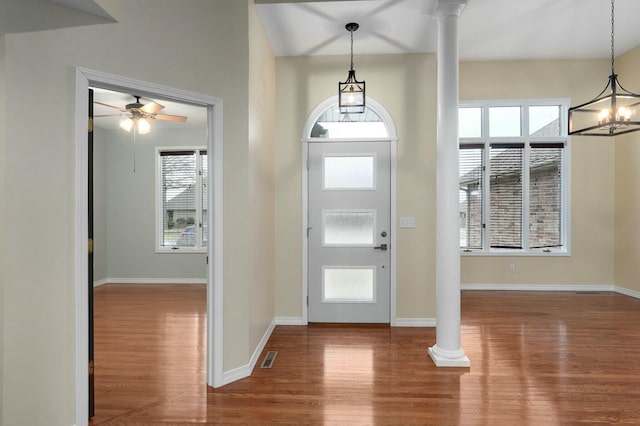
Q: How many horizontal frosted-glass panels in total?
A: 3